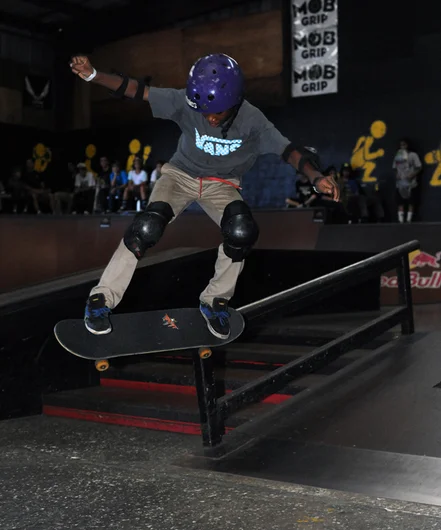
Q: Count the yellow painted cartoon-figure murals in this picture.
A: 5